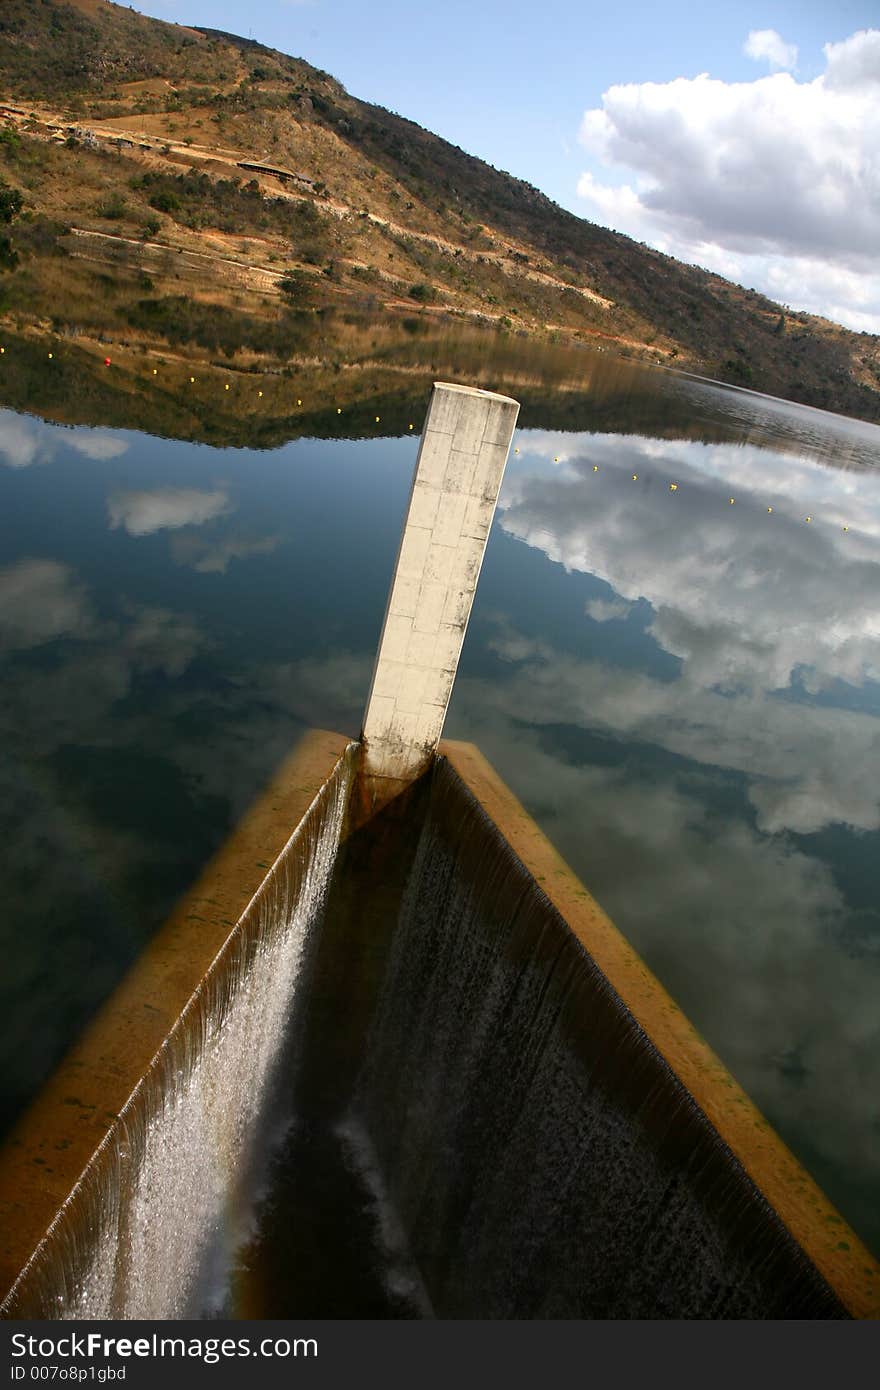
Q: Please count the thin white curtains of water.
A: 2